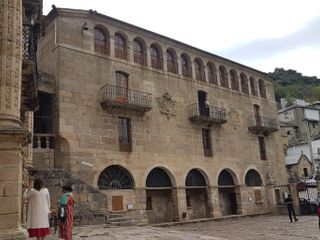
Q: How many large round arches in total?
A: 5